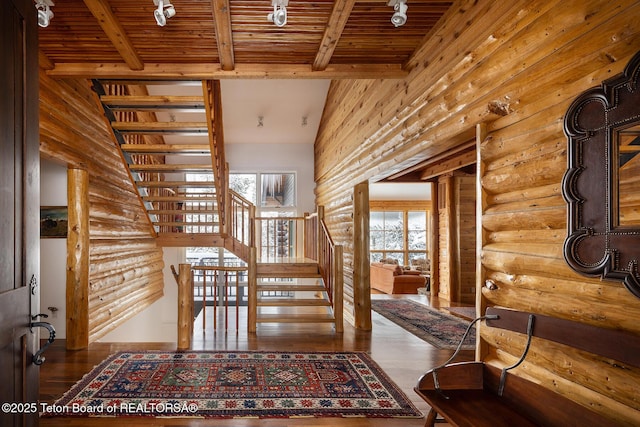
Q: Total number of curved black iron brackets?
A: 2